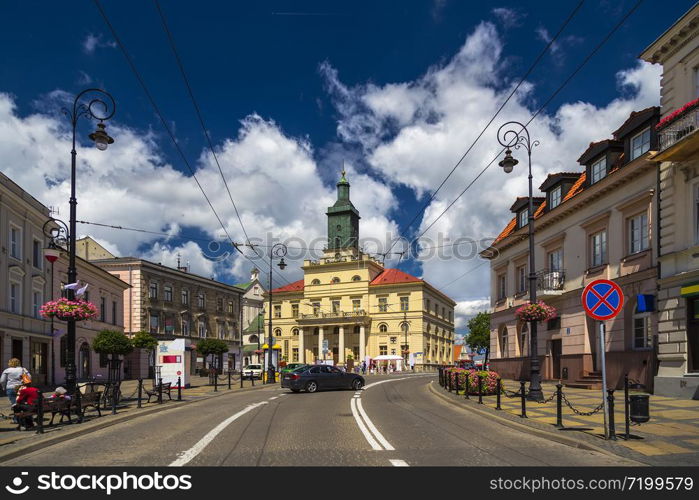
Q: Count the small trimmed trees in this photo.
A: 3